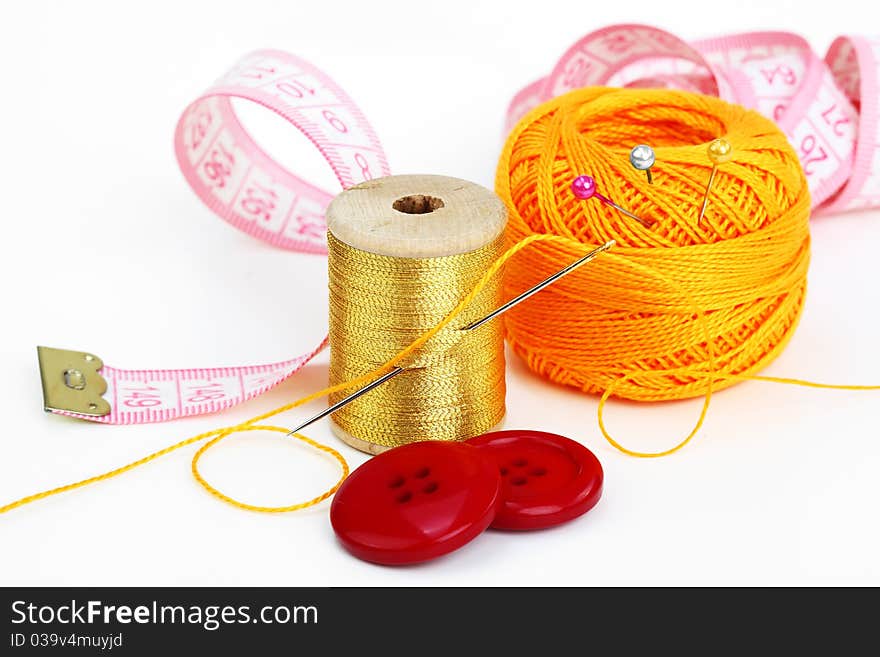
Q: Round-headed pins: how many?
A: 3